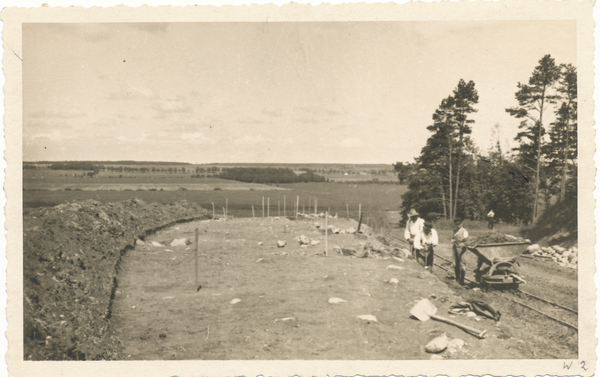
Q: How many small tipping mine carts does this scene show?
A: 1